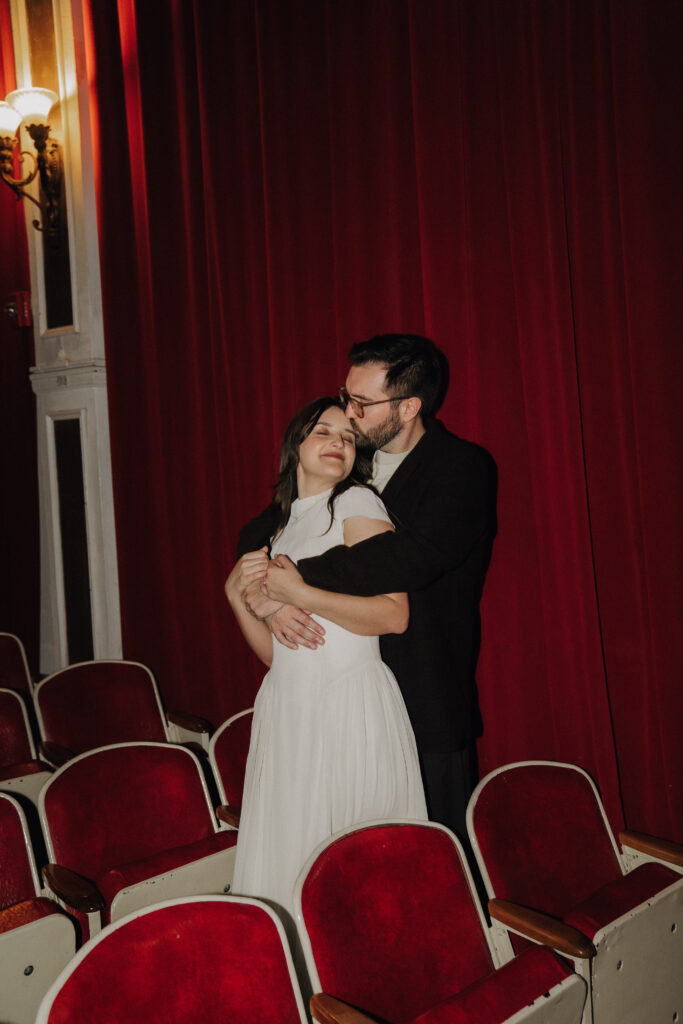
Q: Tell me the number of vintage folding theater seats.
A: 9